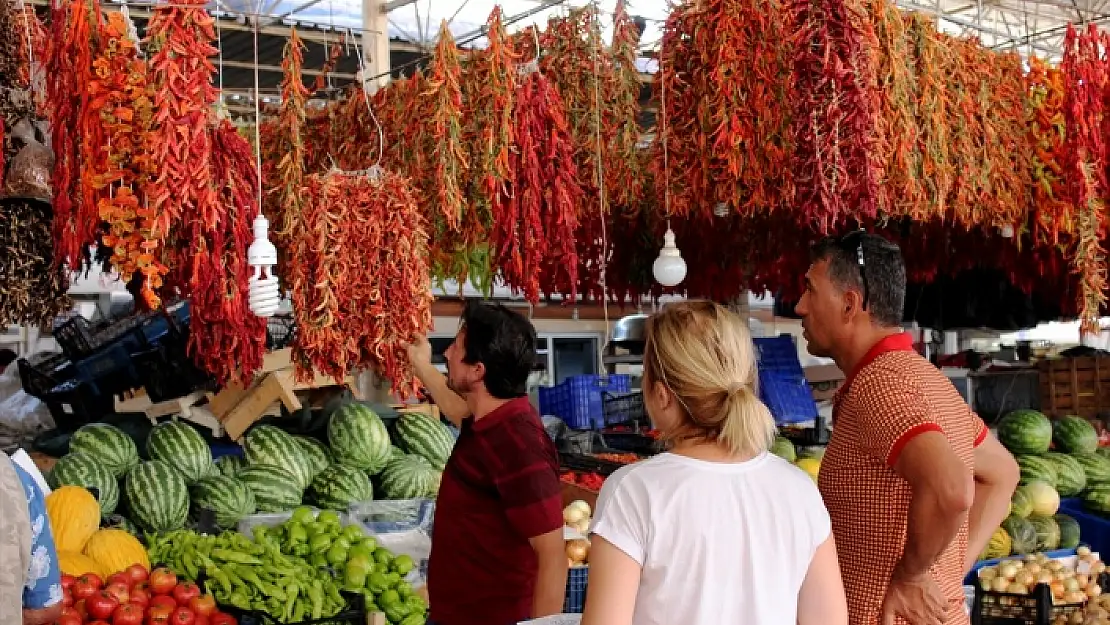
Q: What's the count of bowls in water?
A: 0